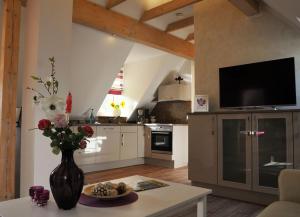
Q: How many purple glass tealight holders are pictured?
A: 2